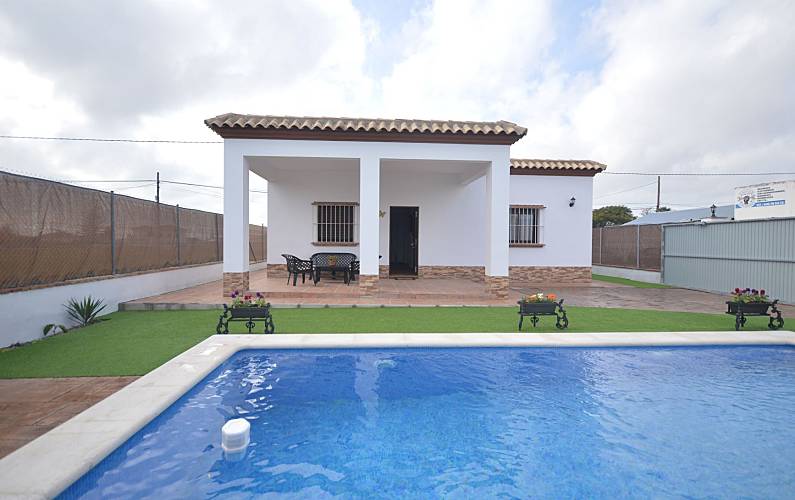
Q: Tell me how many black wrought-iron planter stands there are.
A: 3